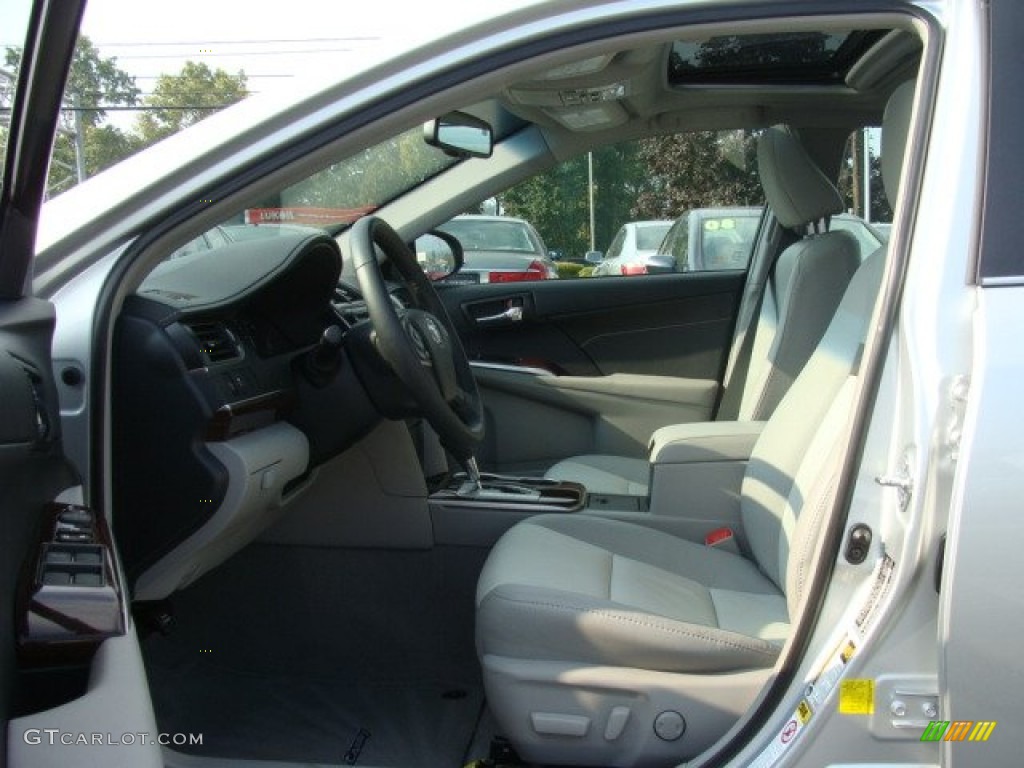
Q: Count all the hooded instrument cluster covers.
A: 1